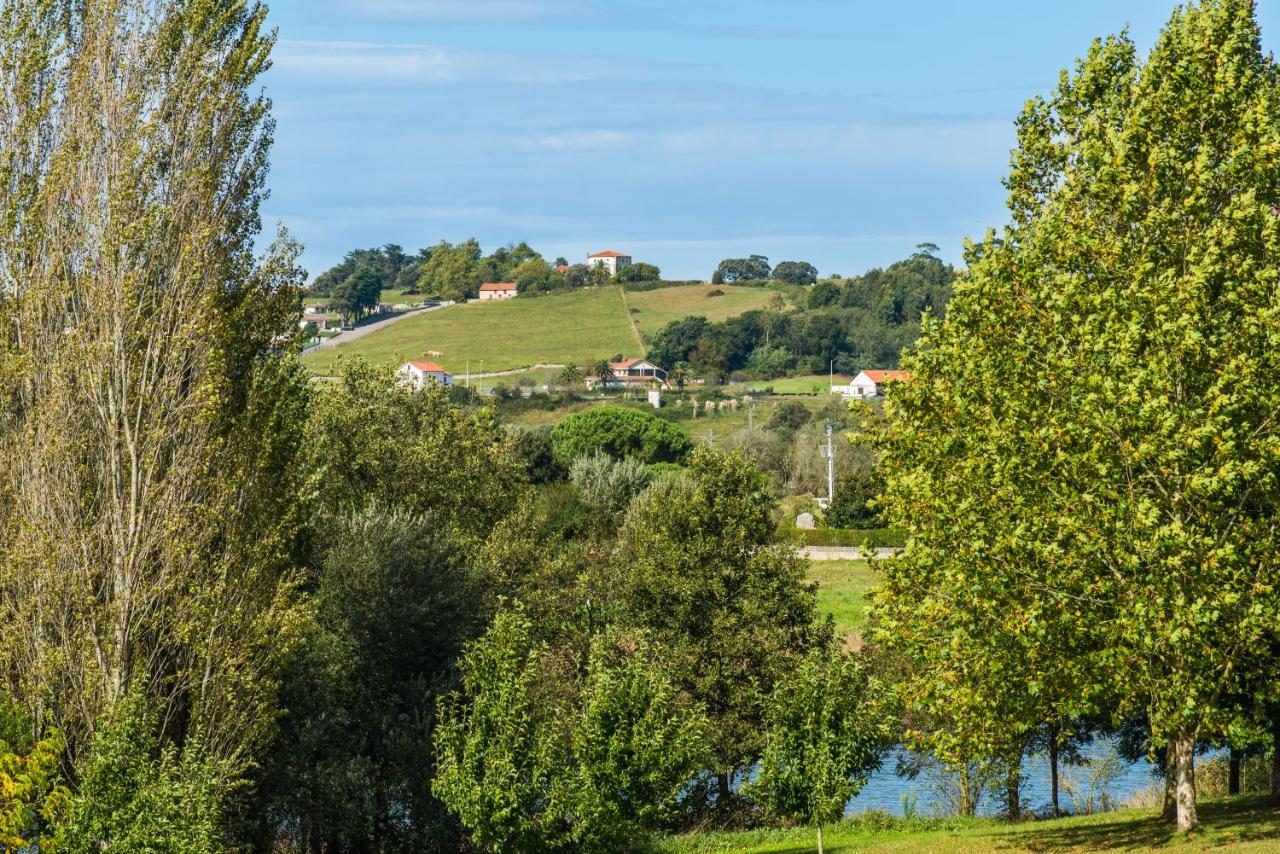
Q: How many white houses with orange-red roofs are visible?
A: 5